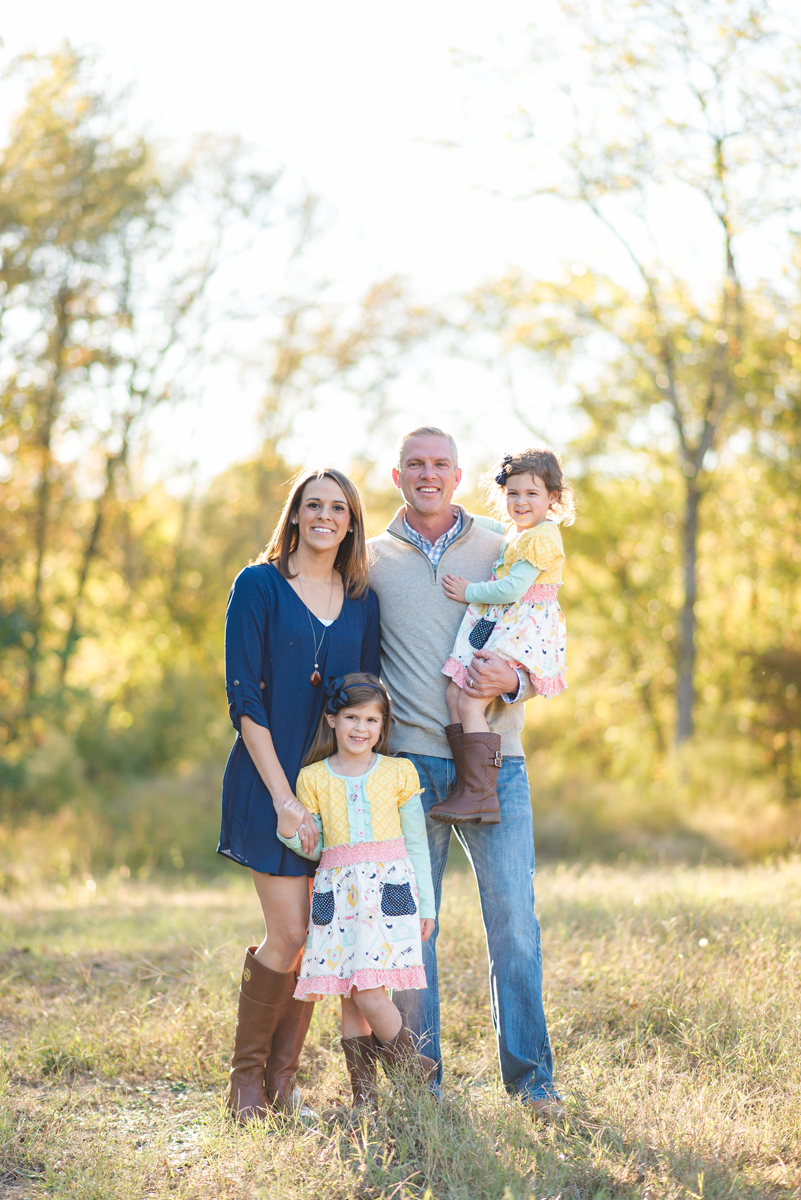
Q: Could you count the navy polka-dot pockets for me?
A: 3